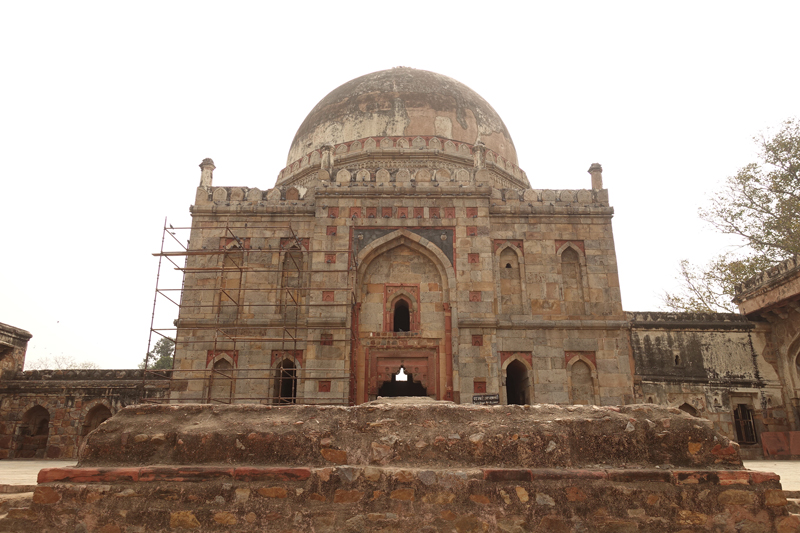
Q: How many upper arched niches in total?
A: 4